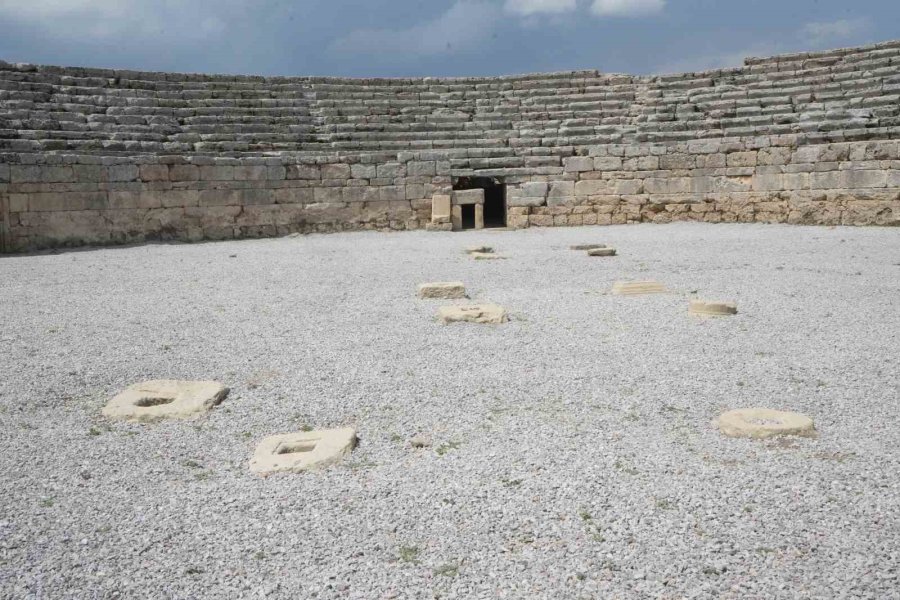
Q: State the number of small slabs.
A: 11